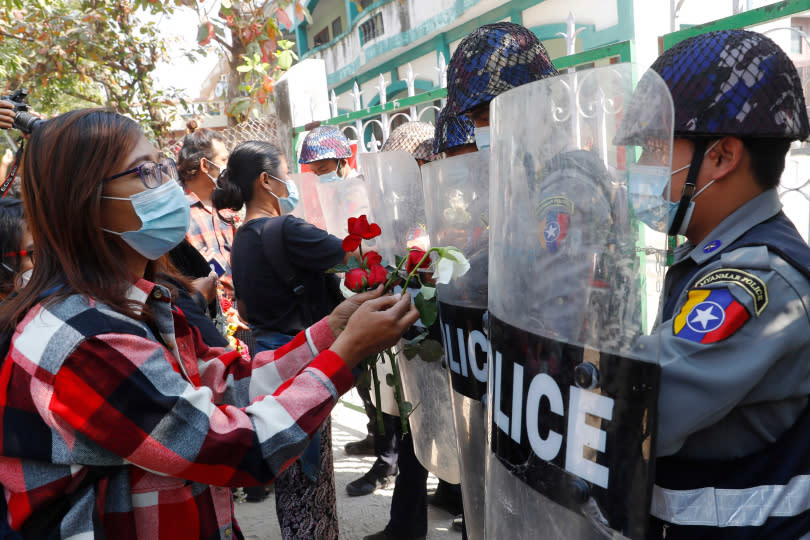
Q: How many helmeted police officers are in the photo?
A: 5